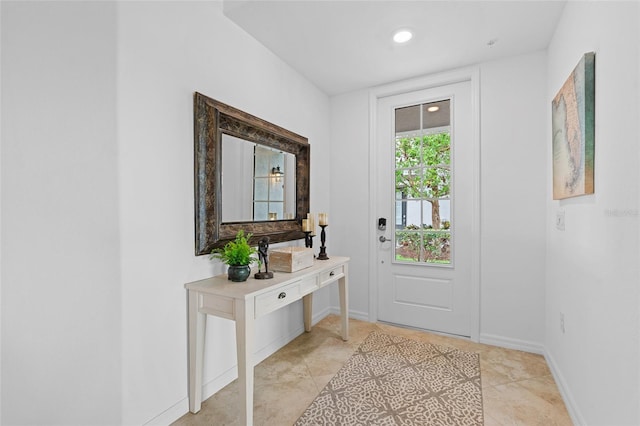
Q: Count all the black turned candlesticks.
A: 3